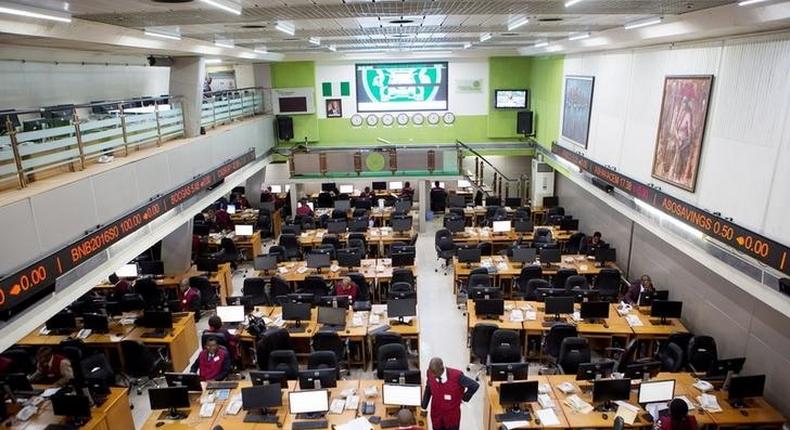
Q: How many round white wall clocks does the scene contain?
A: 7